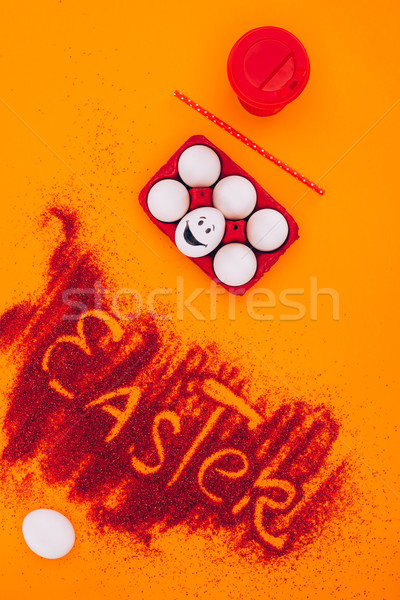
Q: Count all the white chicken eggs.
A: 7